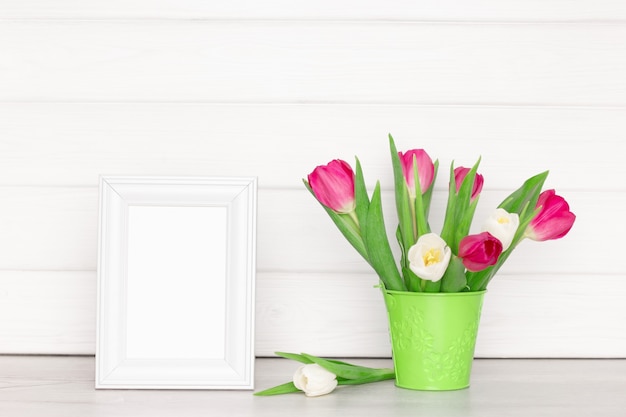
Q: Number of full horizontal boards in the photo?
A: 4